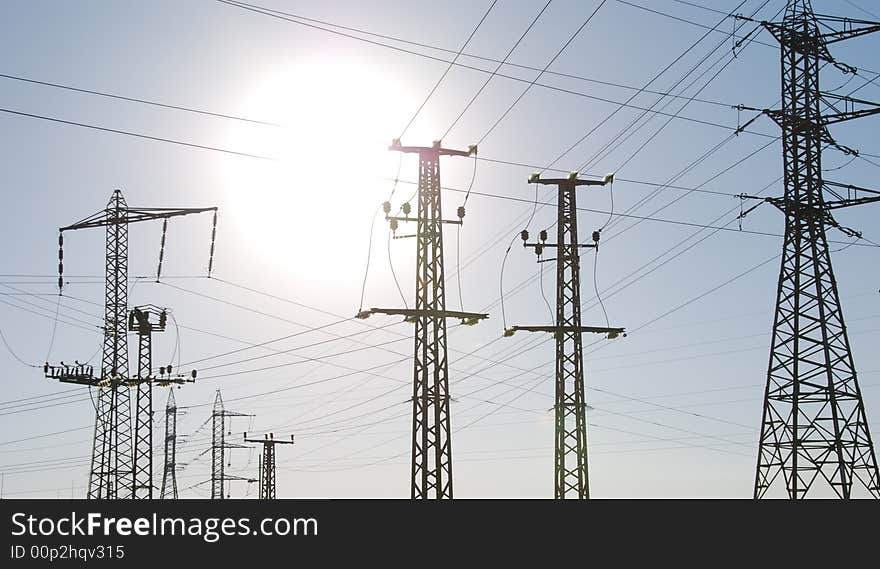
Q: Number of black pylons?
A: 8